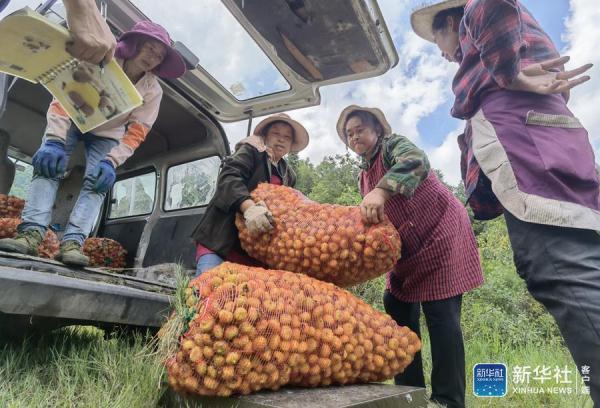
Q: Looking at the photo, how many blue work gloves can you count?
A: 2